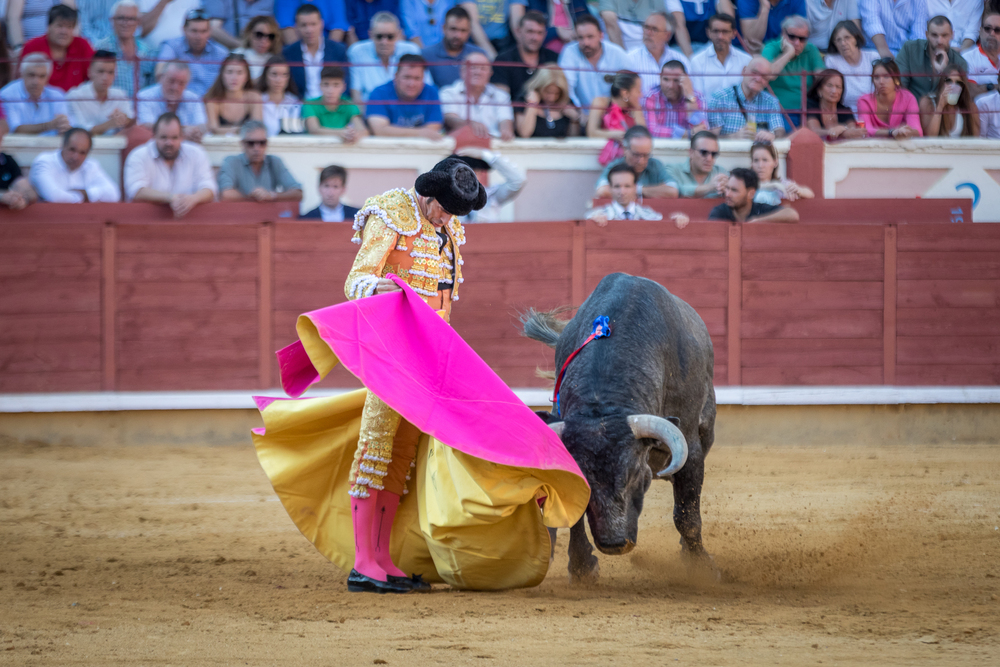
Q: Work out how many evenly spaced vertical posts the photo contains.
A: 5